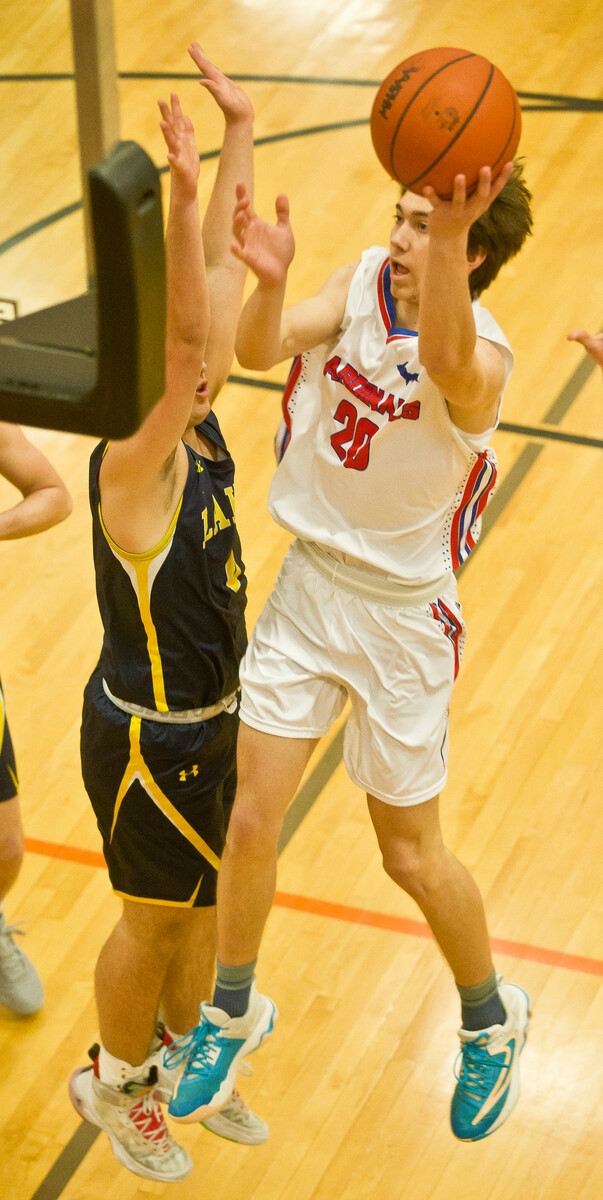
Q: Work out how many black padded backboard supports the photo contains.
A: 1